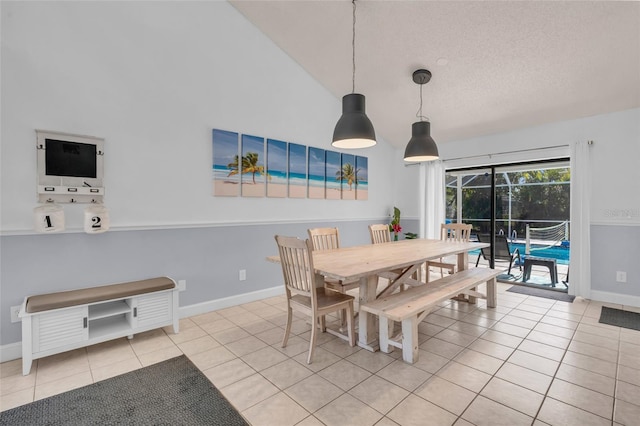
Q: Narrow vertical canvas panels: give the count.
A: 8